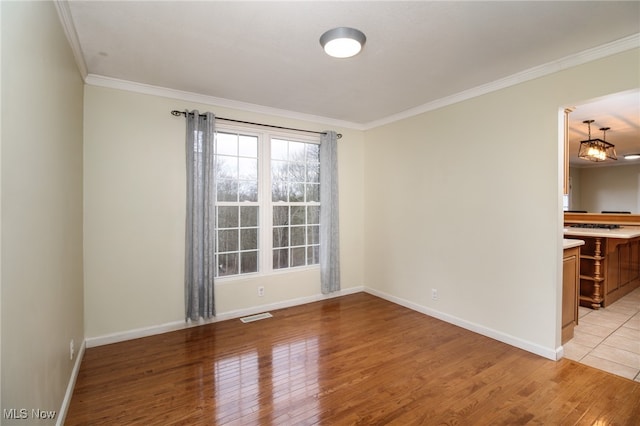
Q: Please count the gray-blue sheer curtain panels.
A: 2